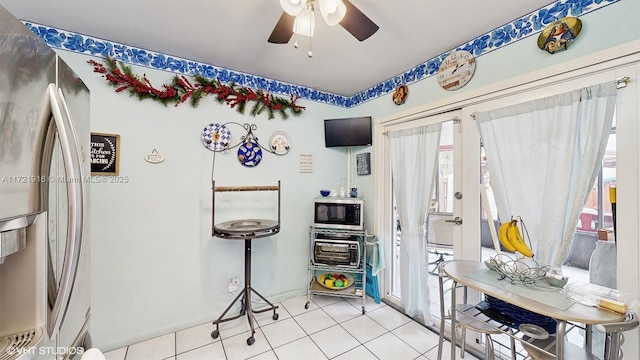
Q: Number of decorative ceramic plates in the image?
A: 5